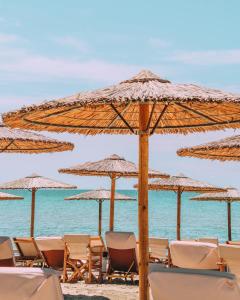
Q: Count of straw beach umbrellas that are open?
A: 9